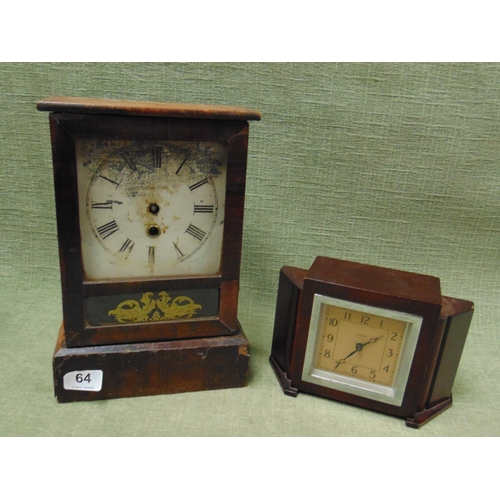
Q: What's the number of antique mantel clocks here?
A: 2